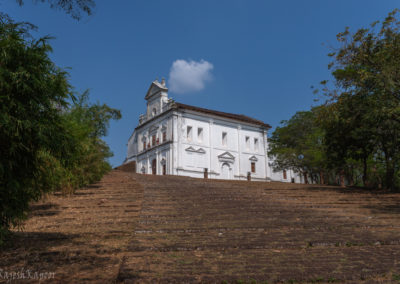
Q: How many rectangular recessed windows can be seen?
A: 5